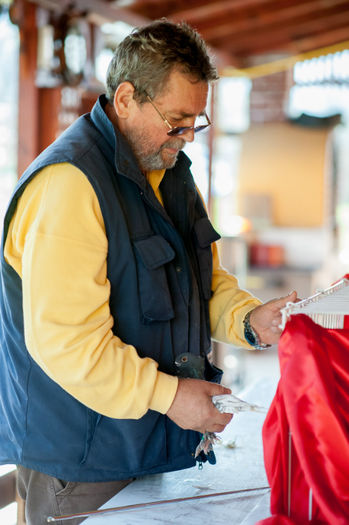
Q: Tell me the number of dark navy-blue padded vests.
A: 1